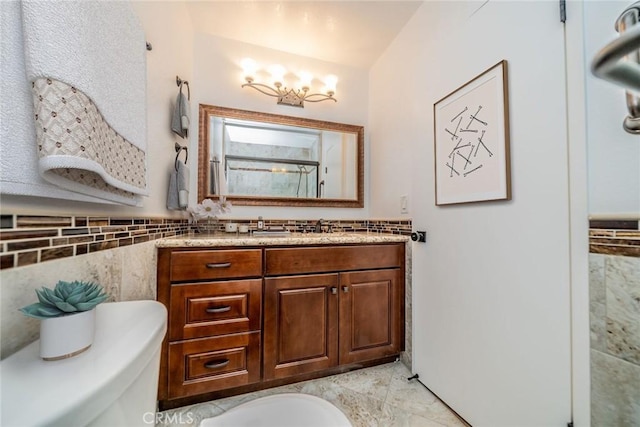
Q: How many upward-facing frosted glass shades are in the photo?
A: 4